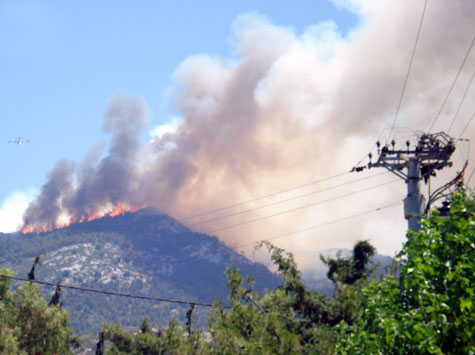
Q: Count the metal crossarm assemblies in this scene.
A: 1